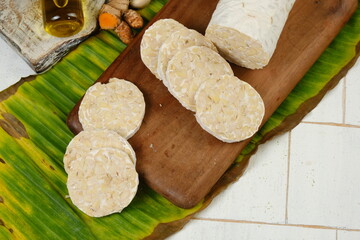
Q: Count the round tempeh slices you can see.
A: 7